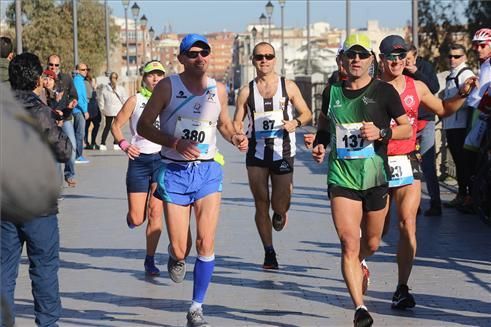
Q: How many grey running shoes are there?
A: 2